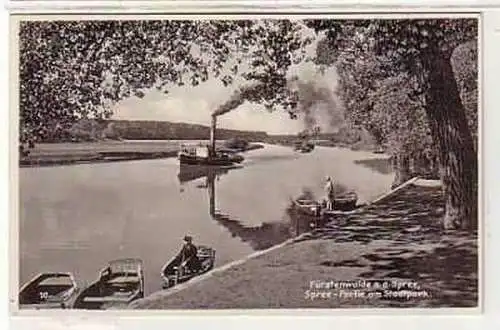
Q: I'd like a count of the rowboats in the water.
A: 5